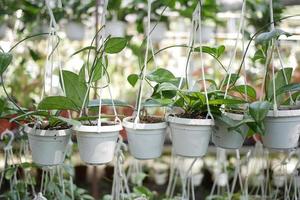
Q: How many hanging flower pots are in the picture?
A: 6